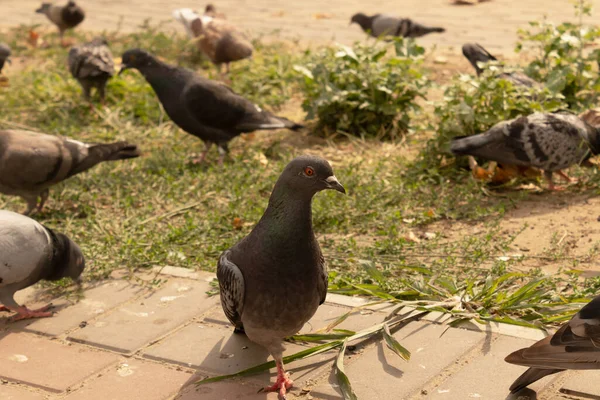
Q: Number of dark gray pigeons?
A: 2